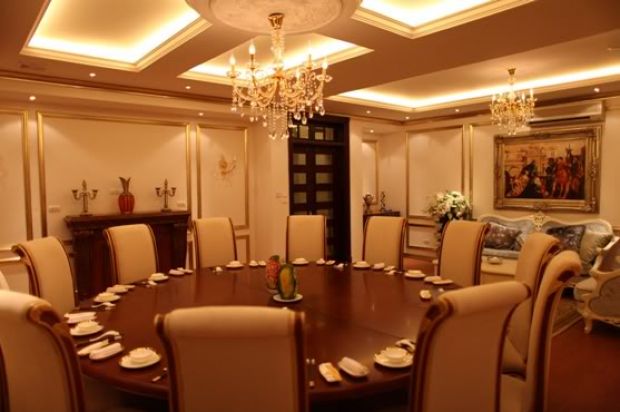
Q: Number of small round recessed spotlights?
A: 9